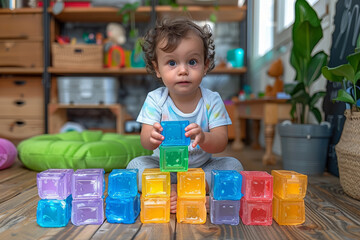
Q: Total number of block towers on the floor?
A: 8